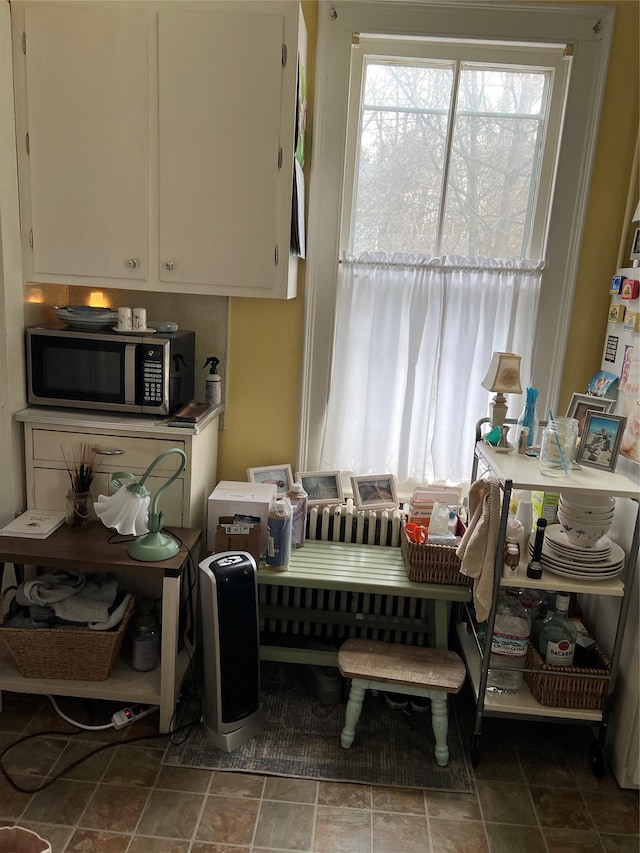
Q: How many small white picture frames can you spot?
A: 3